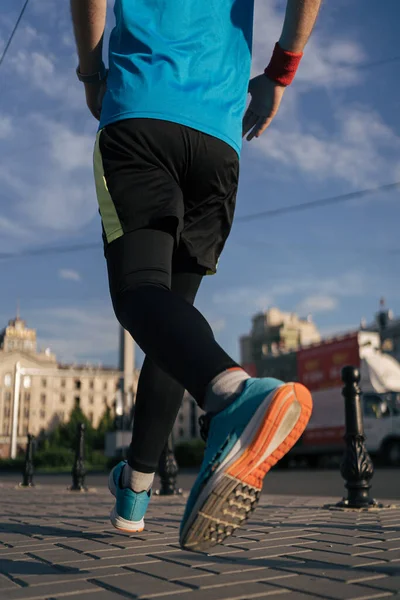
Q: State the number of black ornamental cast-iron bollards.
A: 4